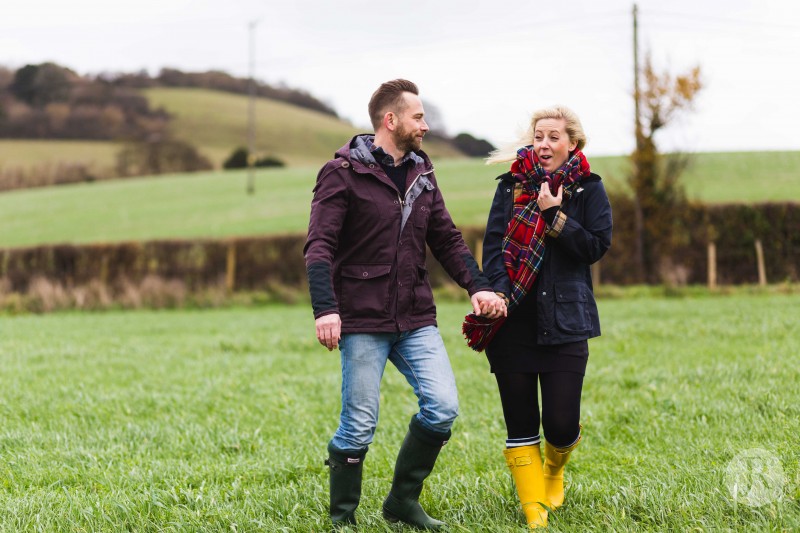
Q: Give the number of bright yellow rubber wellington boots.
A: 2